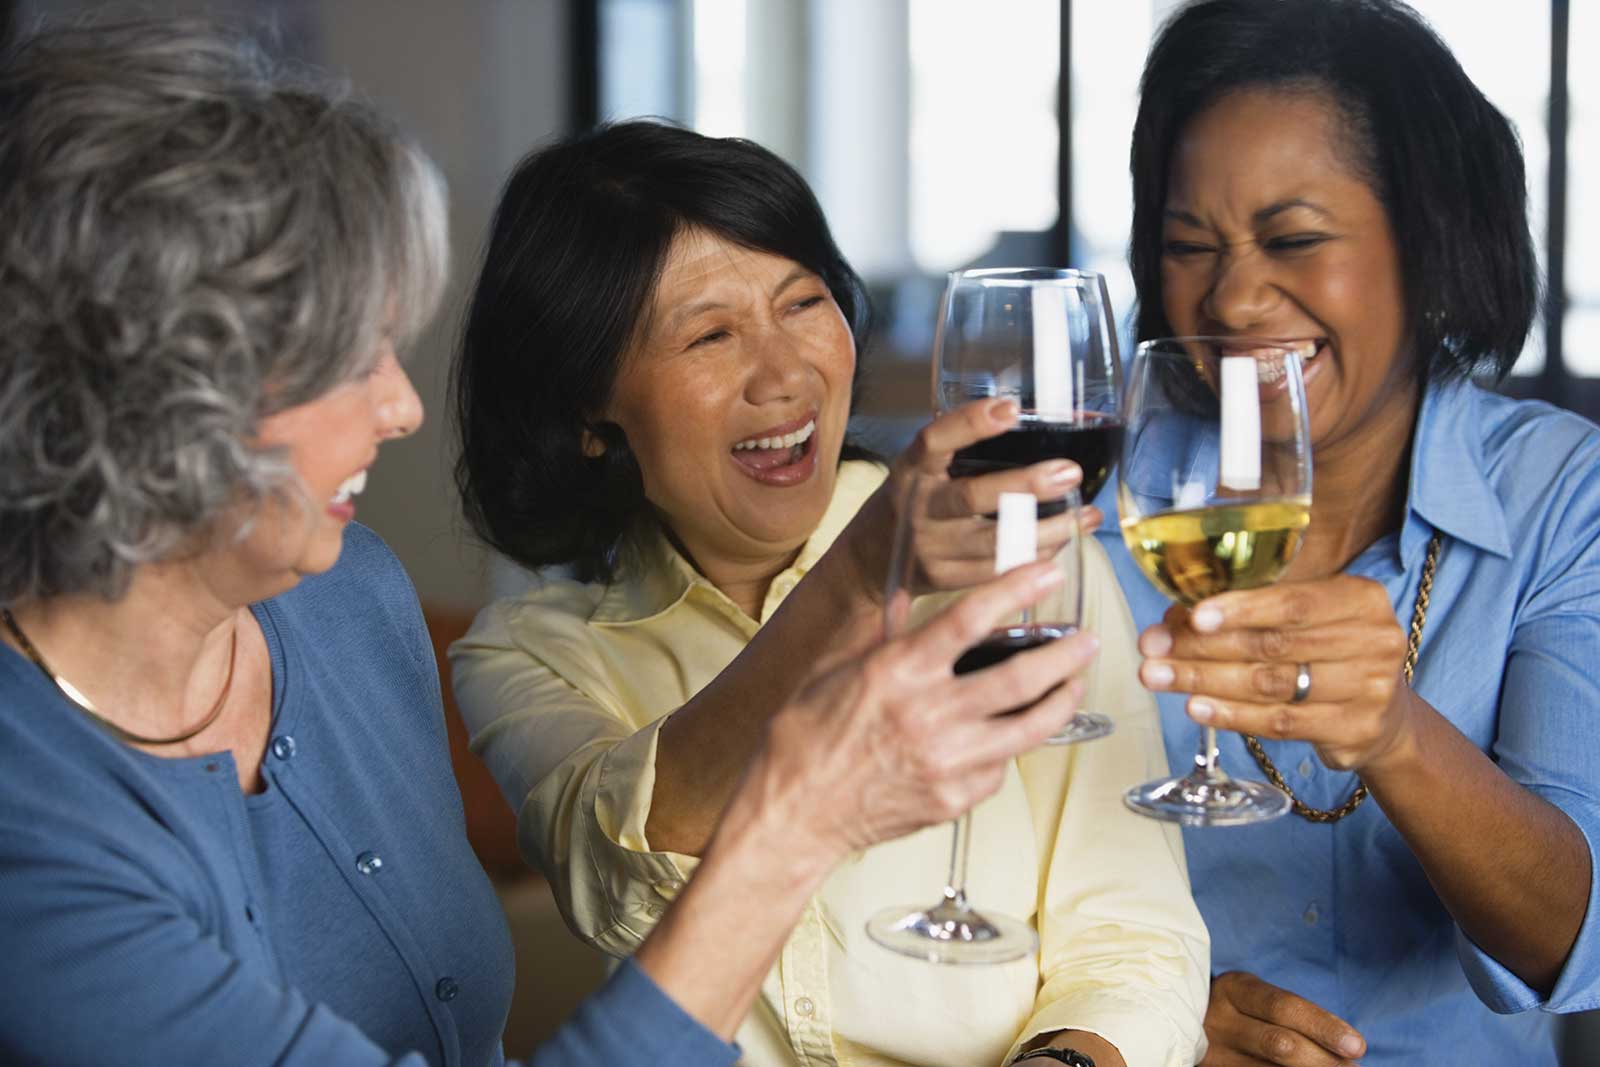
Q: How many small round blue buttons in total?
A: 3